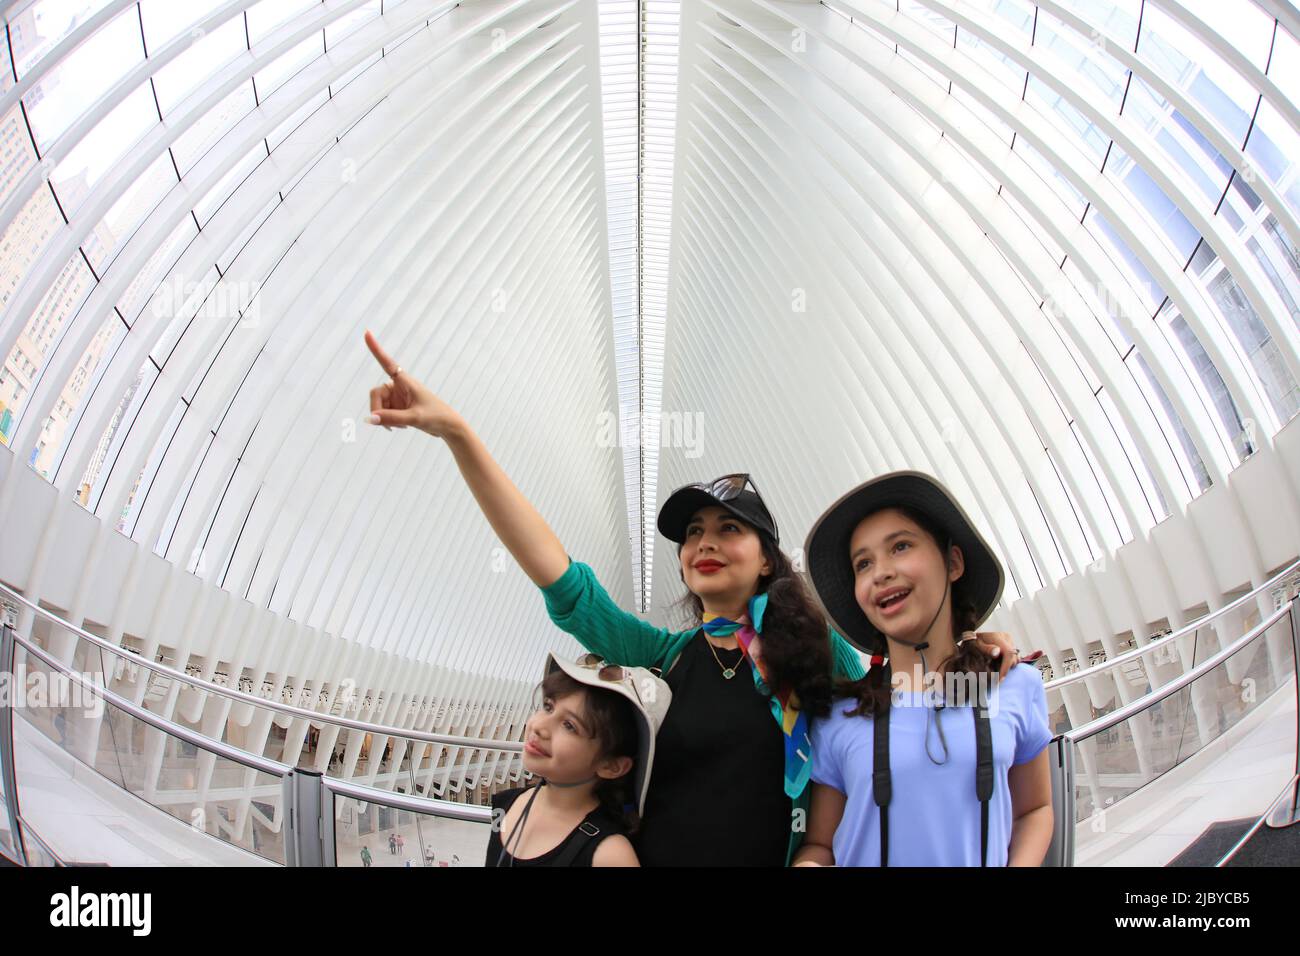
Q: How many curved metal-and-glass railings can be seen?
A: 2